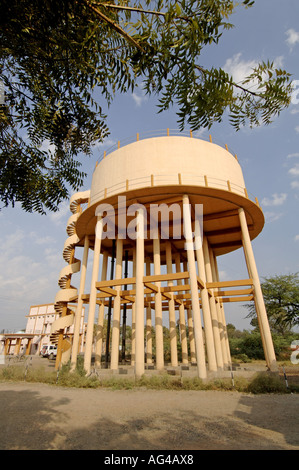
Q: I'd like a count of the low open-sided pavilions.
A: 1